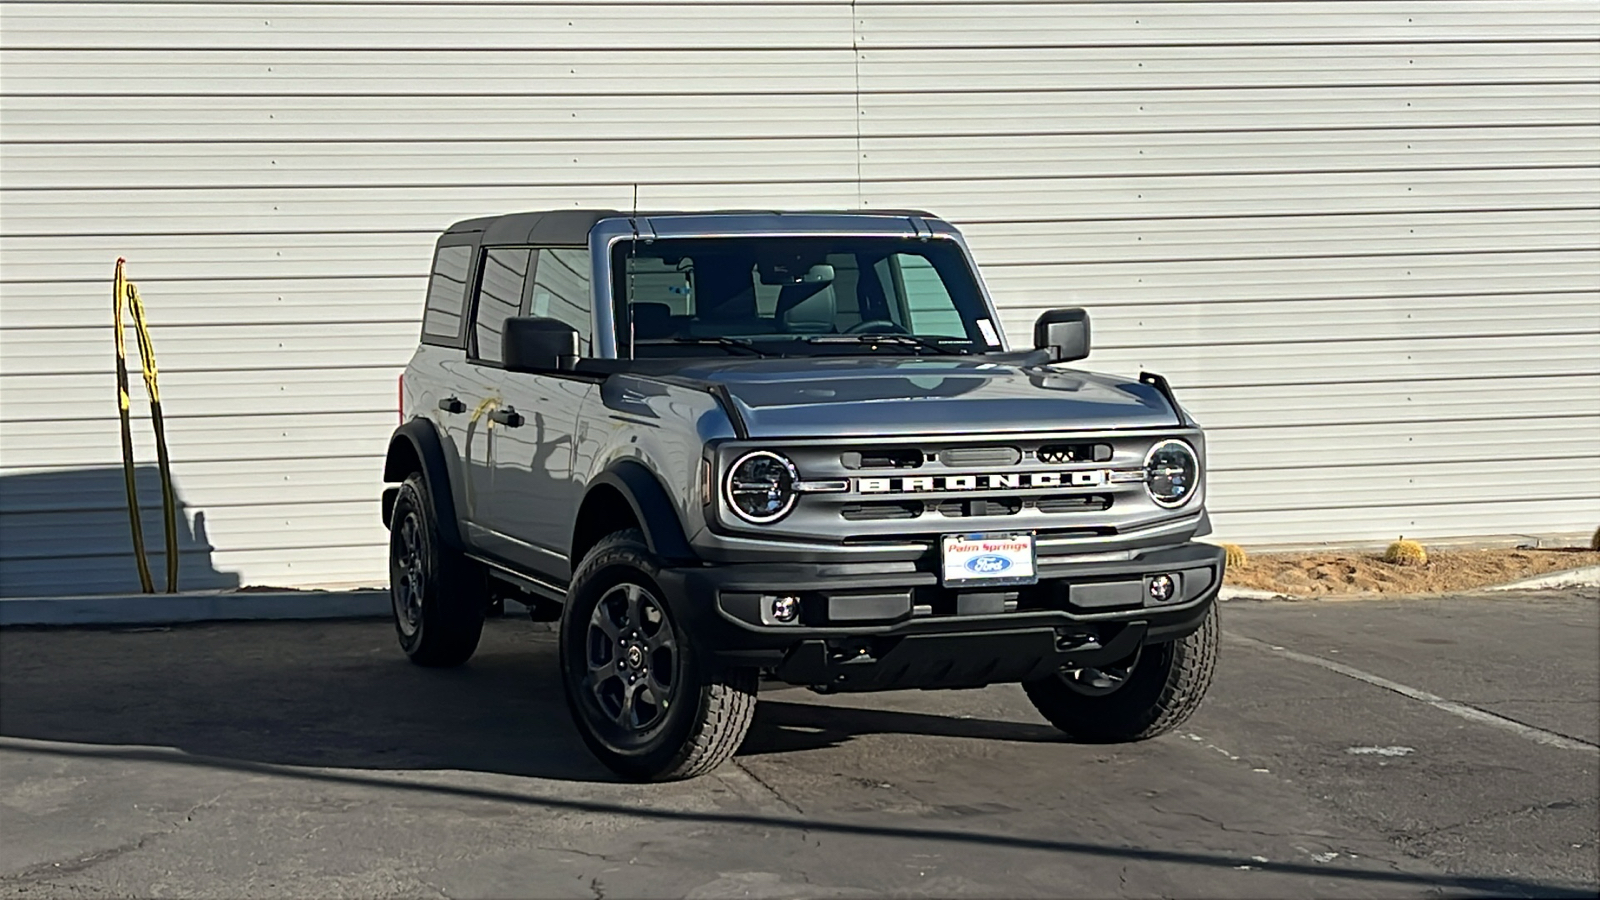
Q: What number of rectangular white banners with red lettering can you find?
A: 1